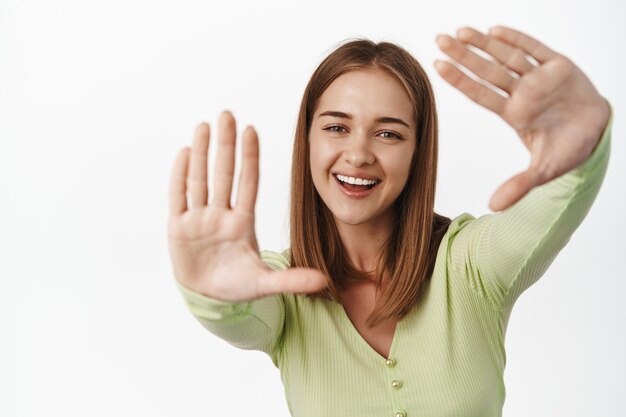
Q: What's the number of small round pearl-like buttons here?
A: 3